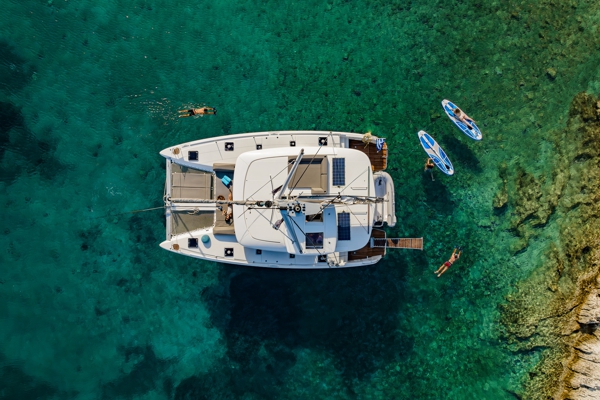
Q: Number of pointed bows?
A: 2